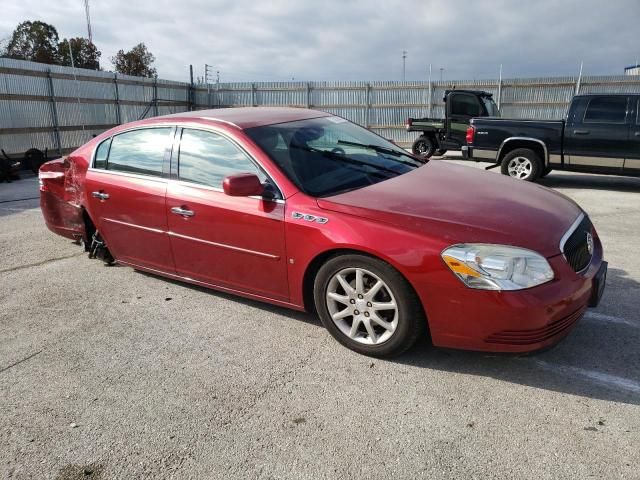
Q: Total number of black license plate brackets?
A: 1